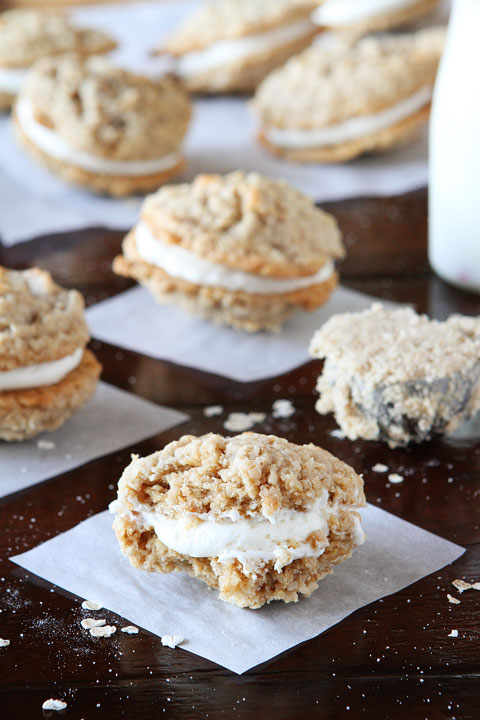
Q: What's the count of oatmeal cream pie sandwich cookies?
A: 8